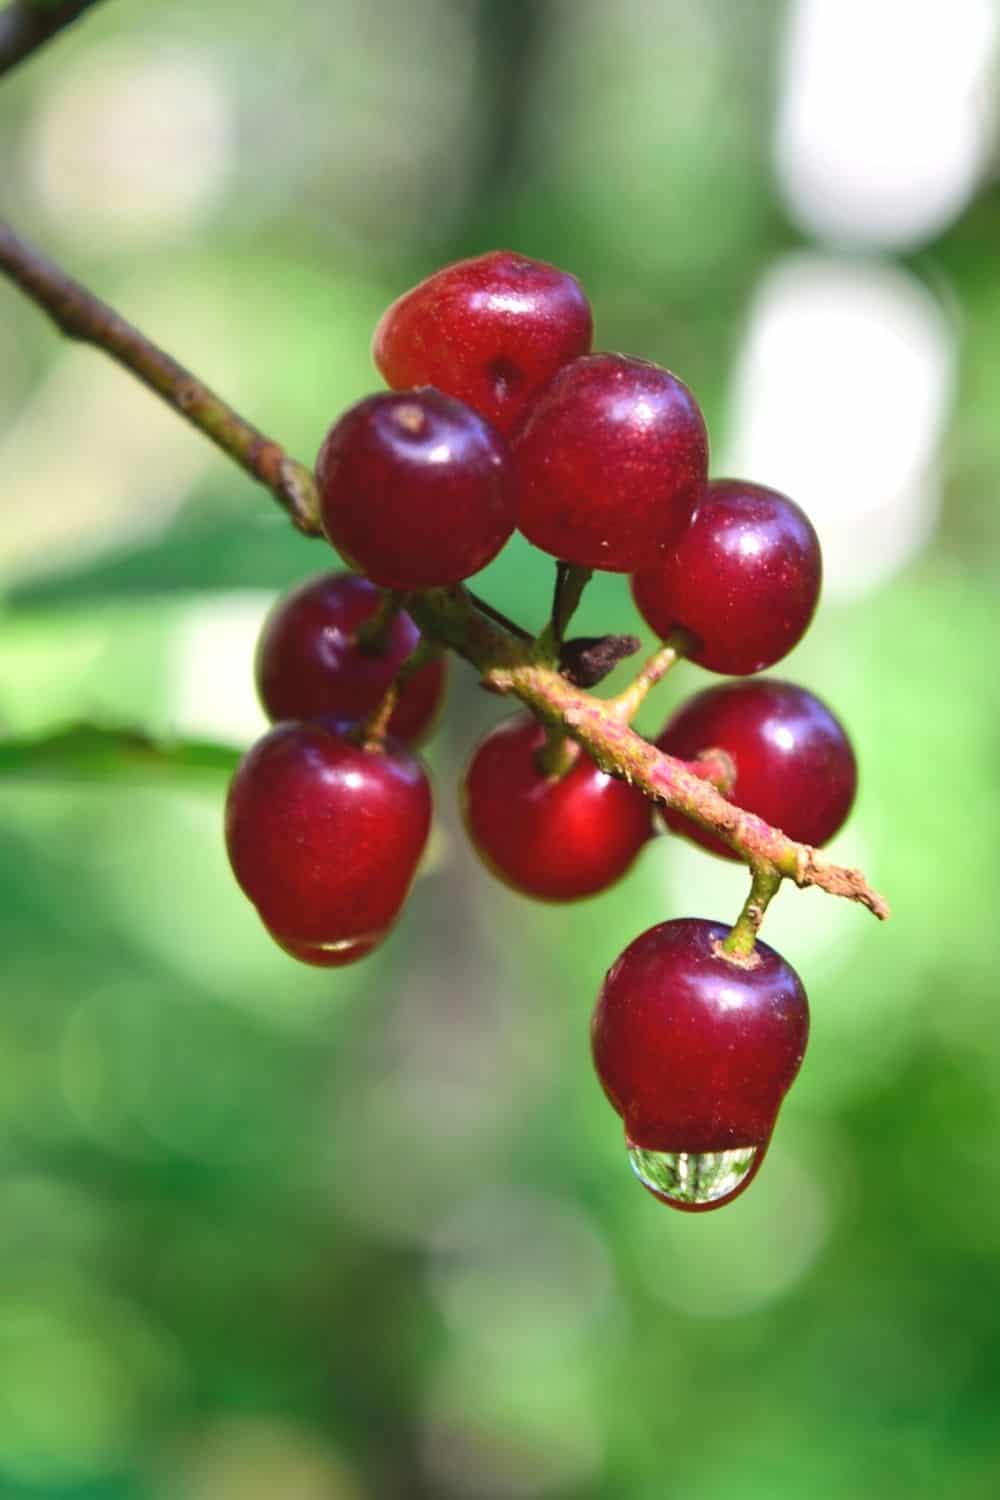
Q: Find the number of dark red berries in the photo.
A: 9